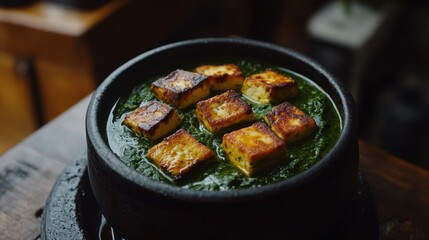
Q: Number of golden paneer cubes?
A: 8